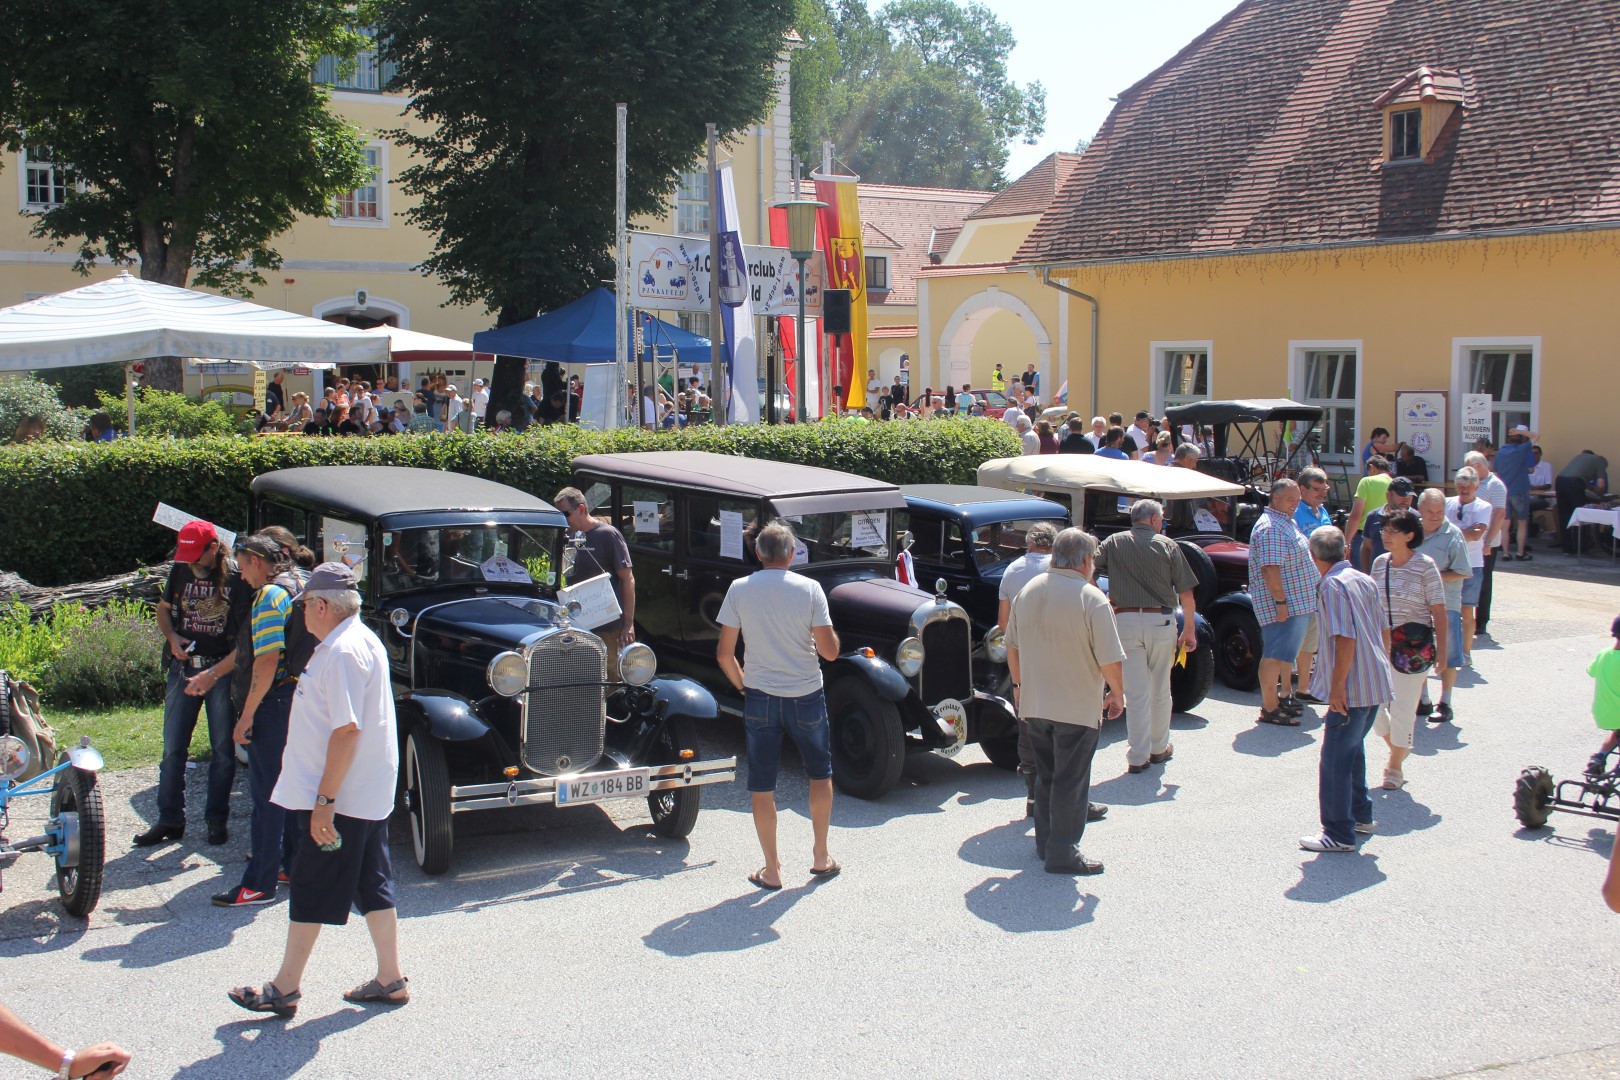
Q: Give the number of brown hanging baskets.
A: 0